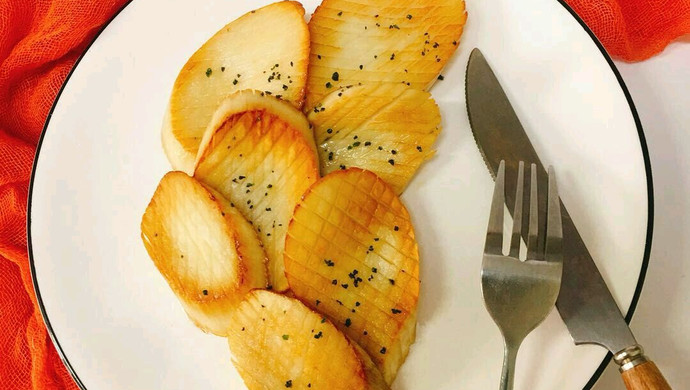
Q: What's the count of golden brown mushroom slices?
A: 7